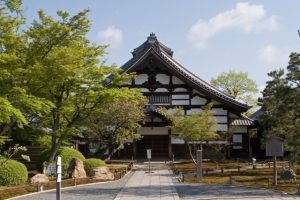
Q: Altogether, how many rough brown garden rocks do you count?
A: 3